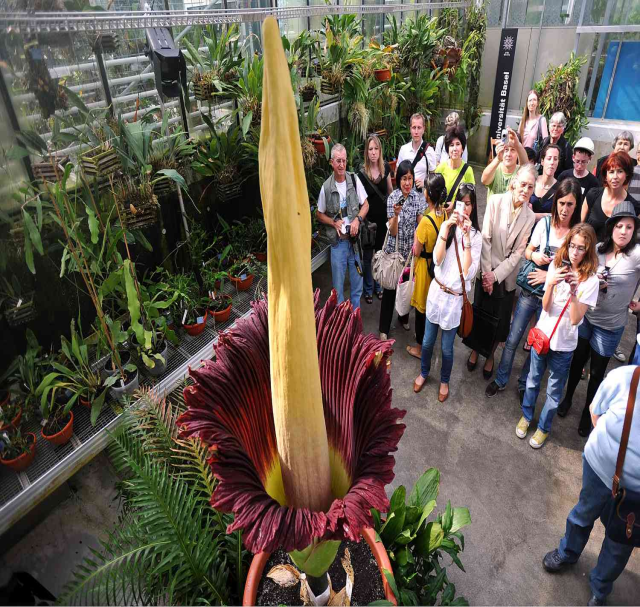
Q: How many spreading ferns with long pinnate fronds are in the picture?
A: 1